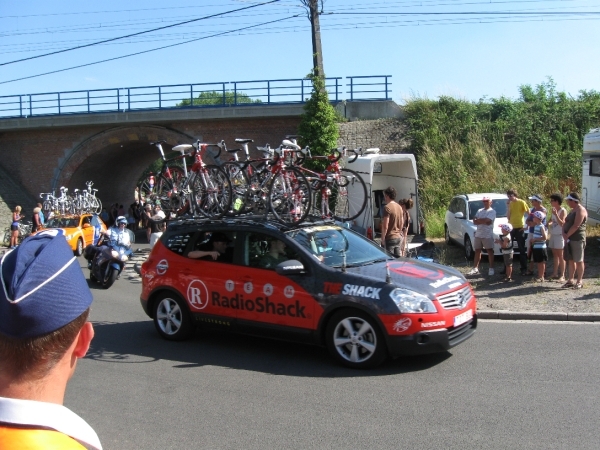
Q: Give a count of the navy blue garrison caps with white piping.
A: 1